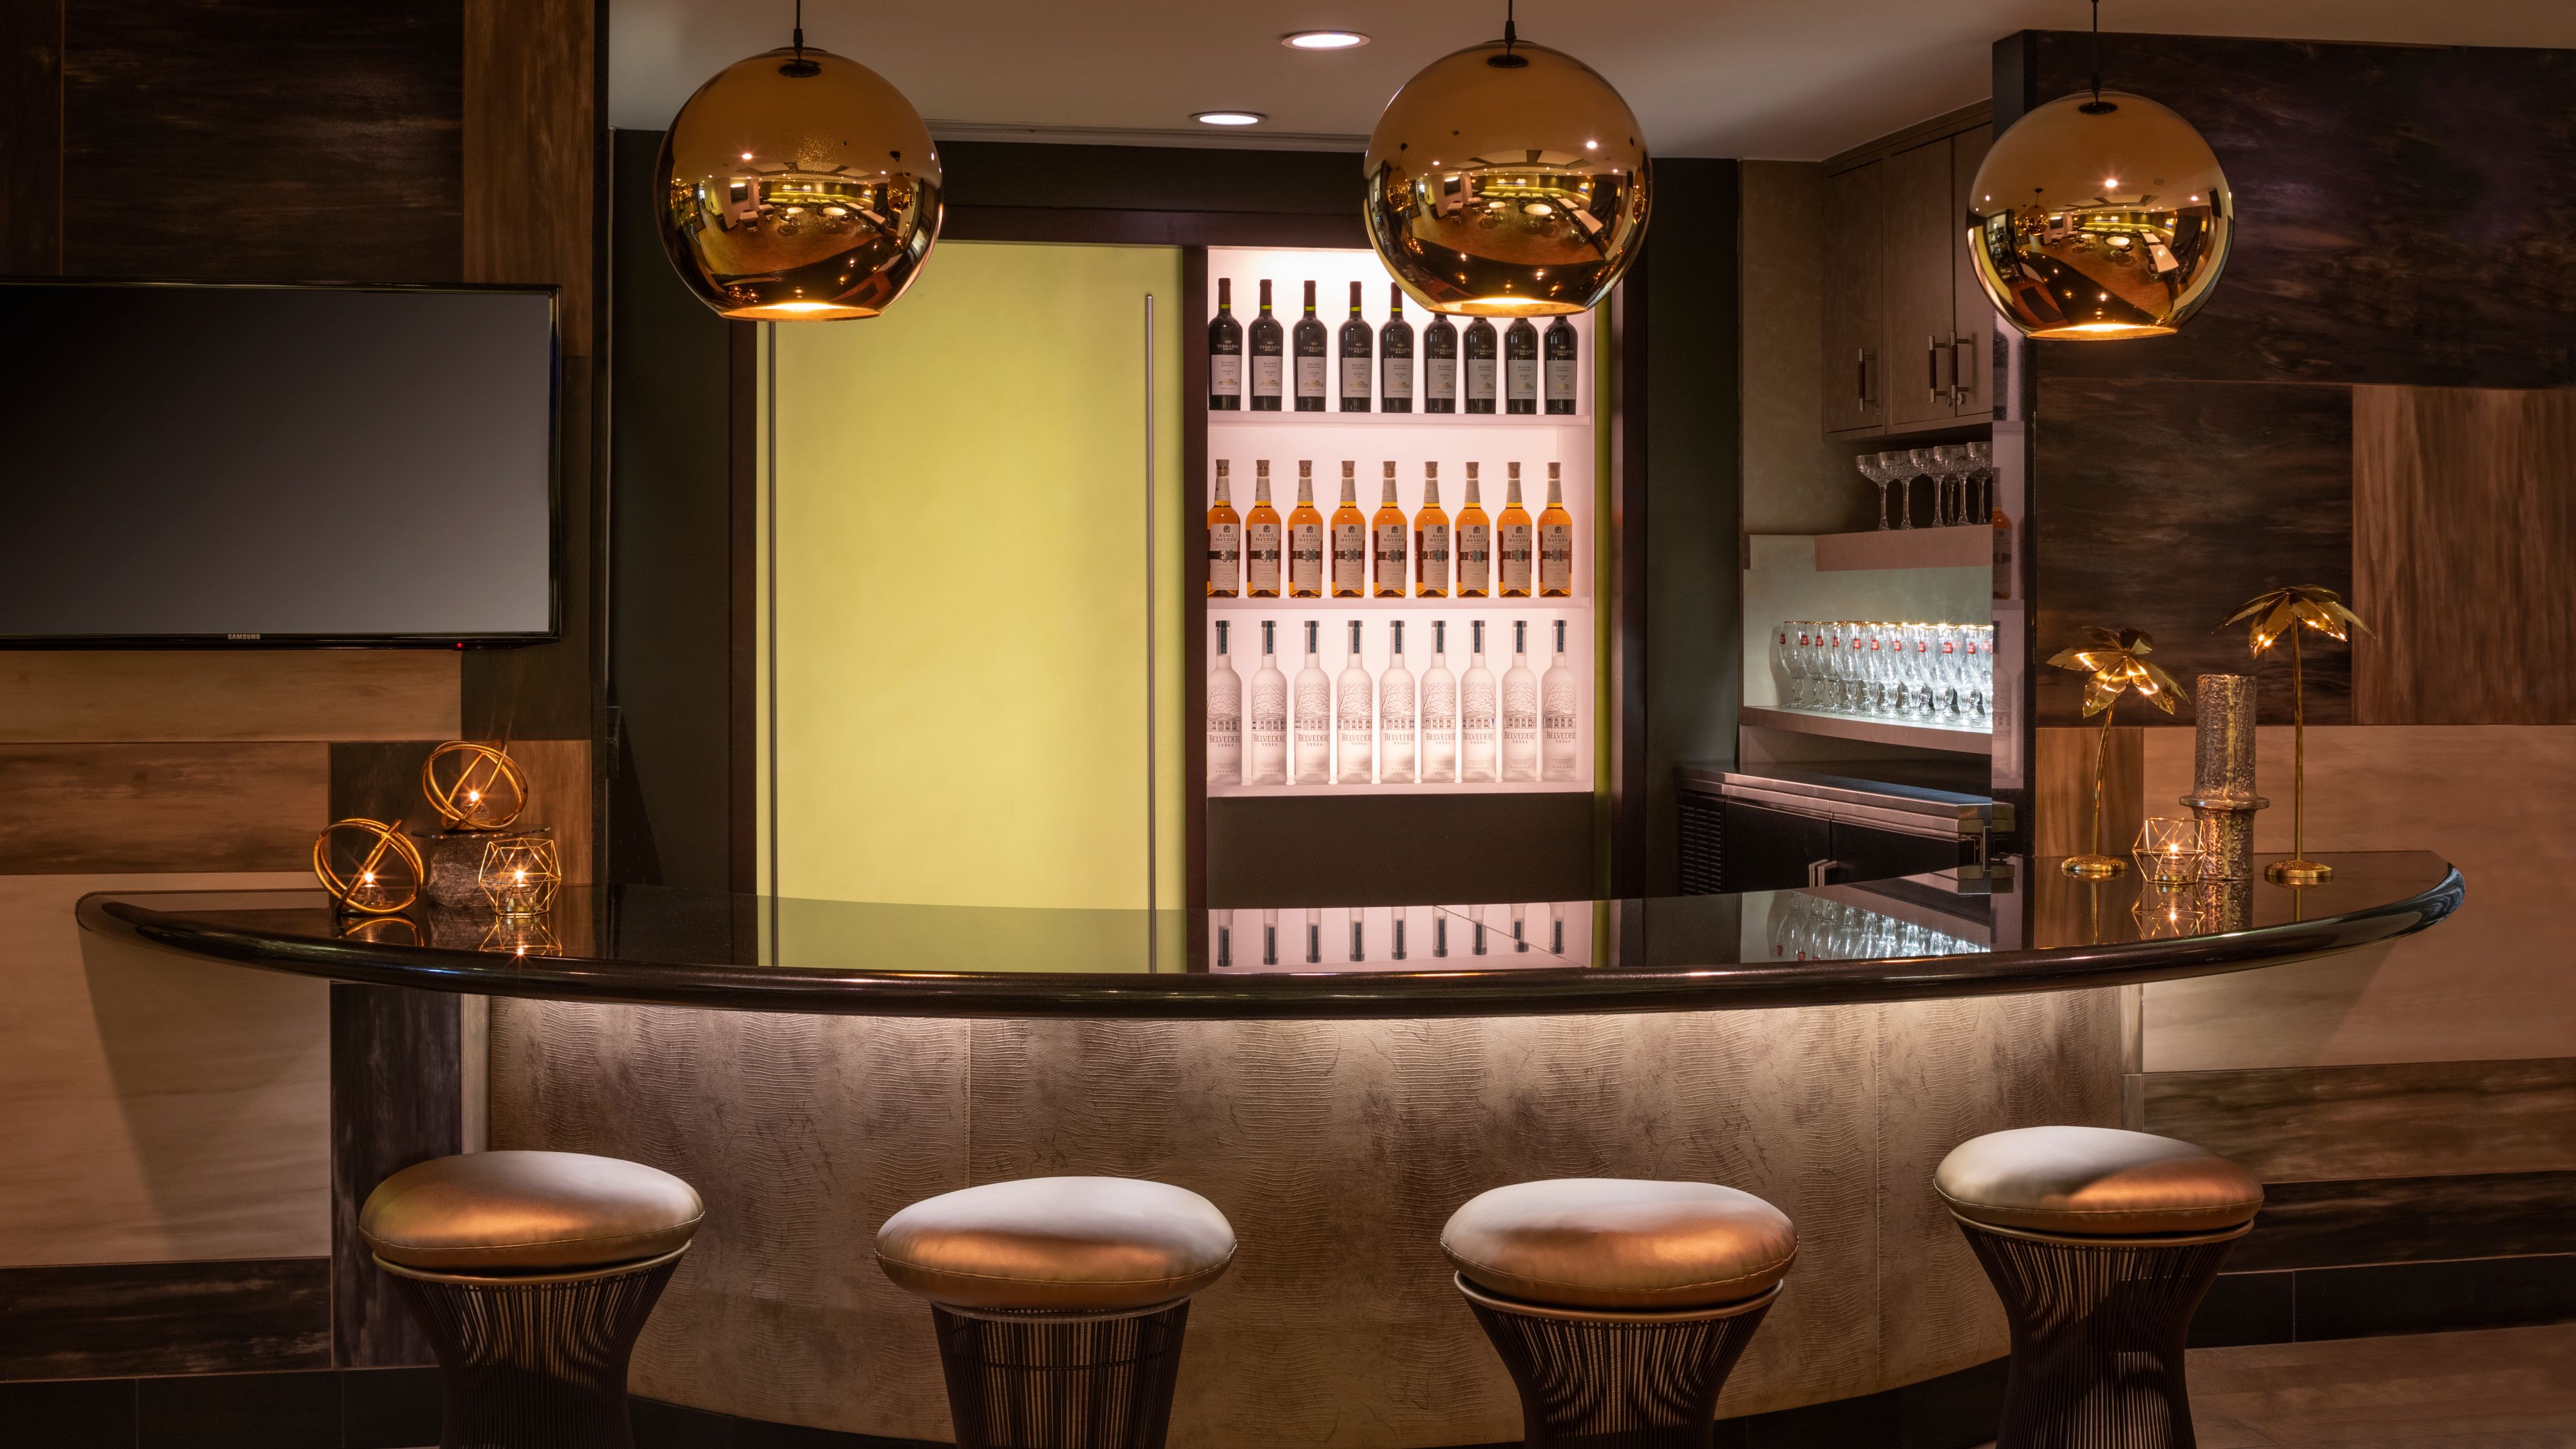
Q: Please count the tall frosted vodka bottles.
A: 9